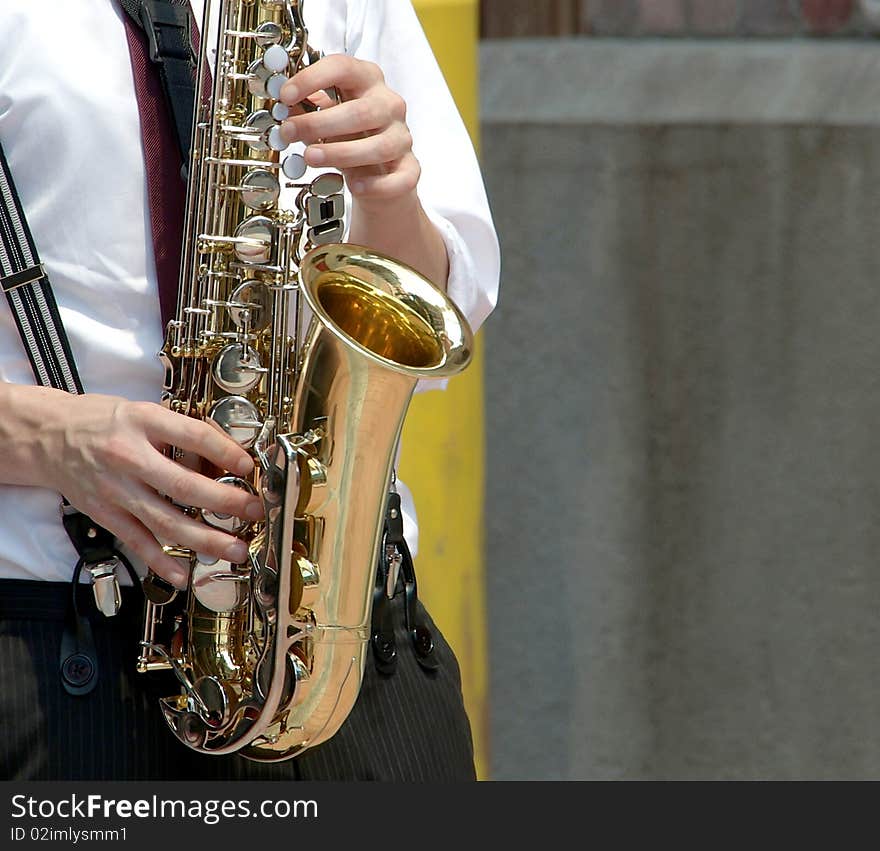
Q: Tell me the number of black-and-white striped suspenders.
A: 1